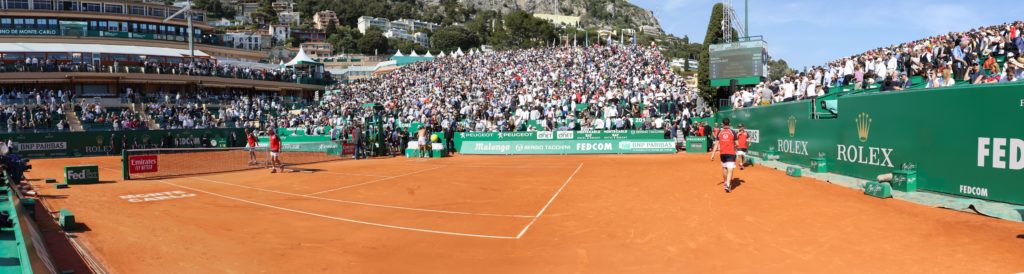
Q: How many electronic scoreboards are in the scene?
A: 1